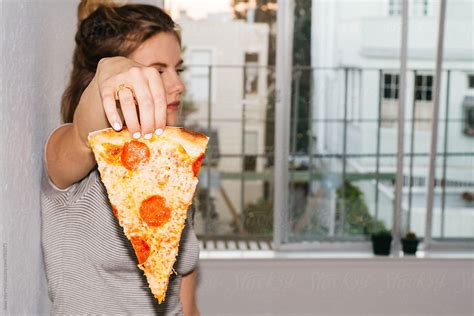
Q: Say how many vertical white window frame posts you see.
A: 3